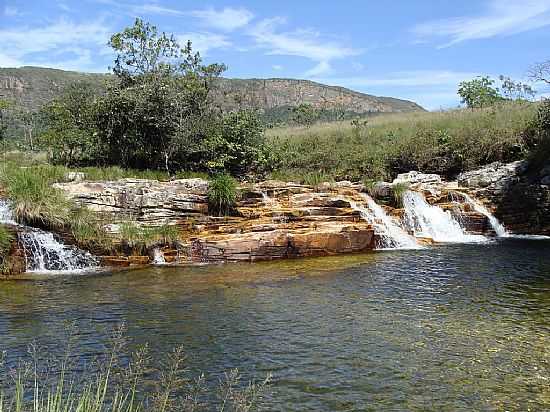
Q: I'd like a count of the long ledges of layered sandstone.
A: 1